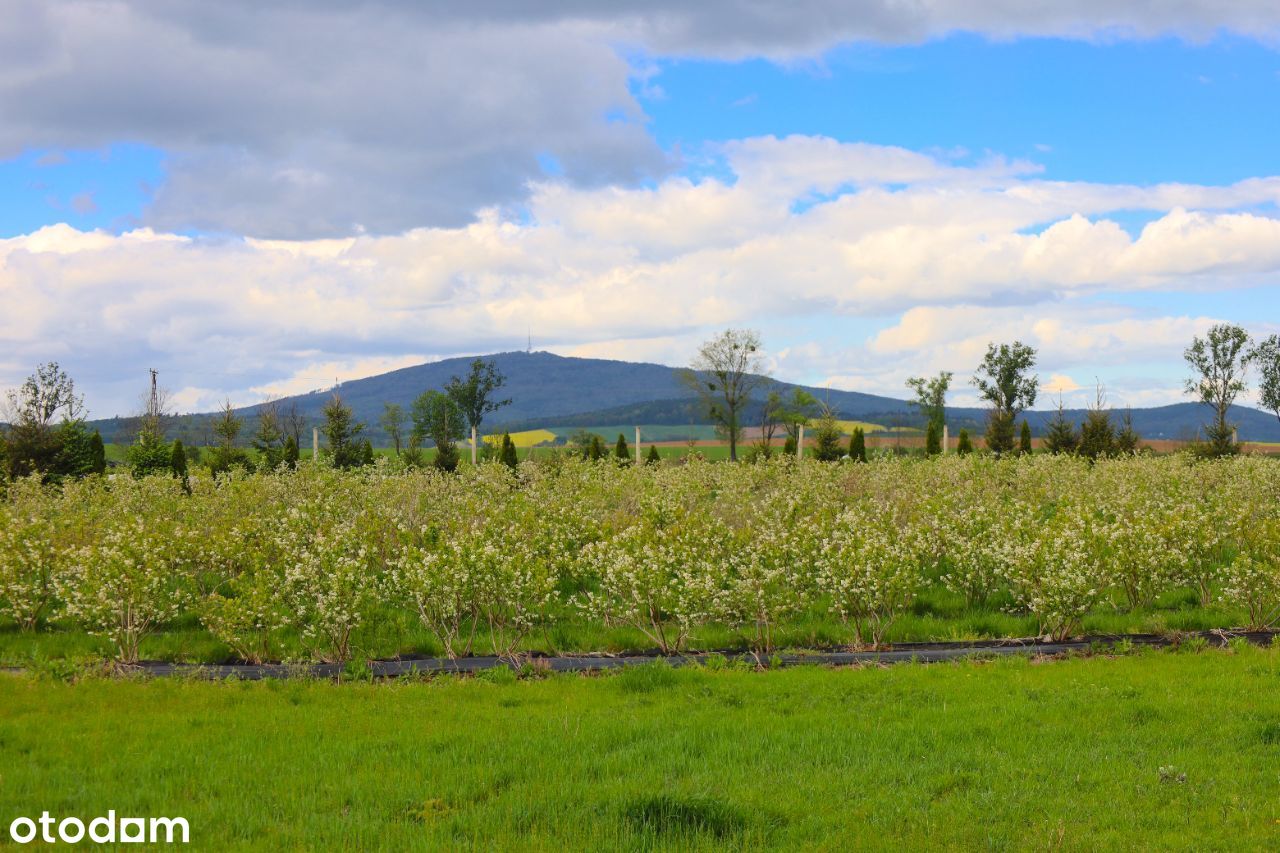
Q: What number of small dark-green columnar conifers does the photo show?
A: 13